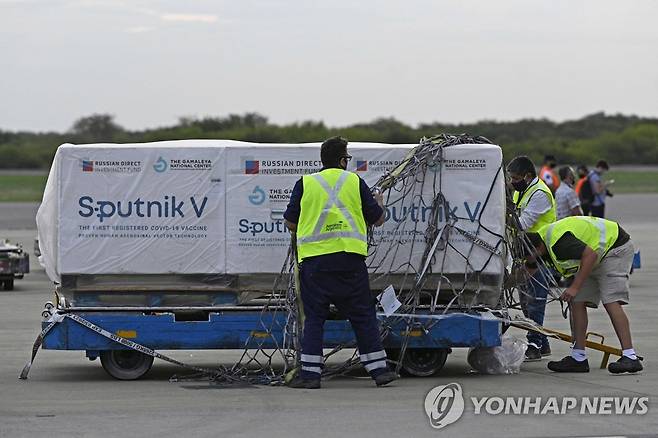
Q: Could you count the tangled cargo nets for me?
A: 1